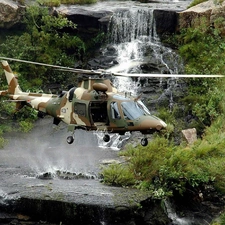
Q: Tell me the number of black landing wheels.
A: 3